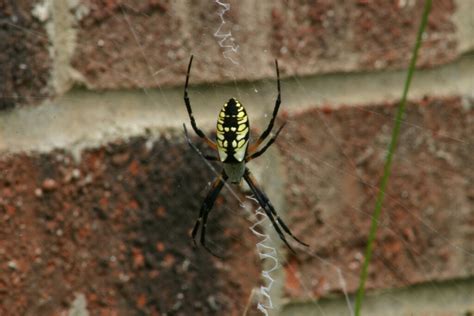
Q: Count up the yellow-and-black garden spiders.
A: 1